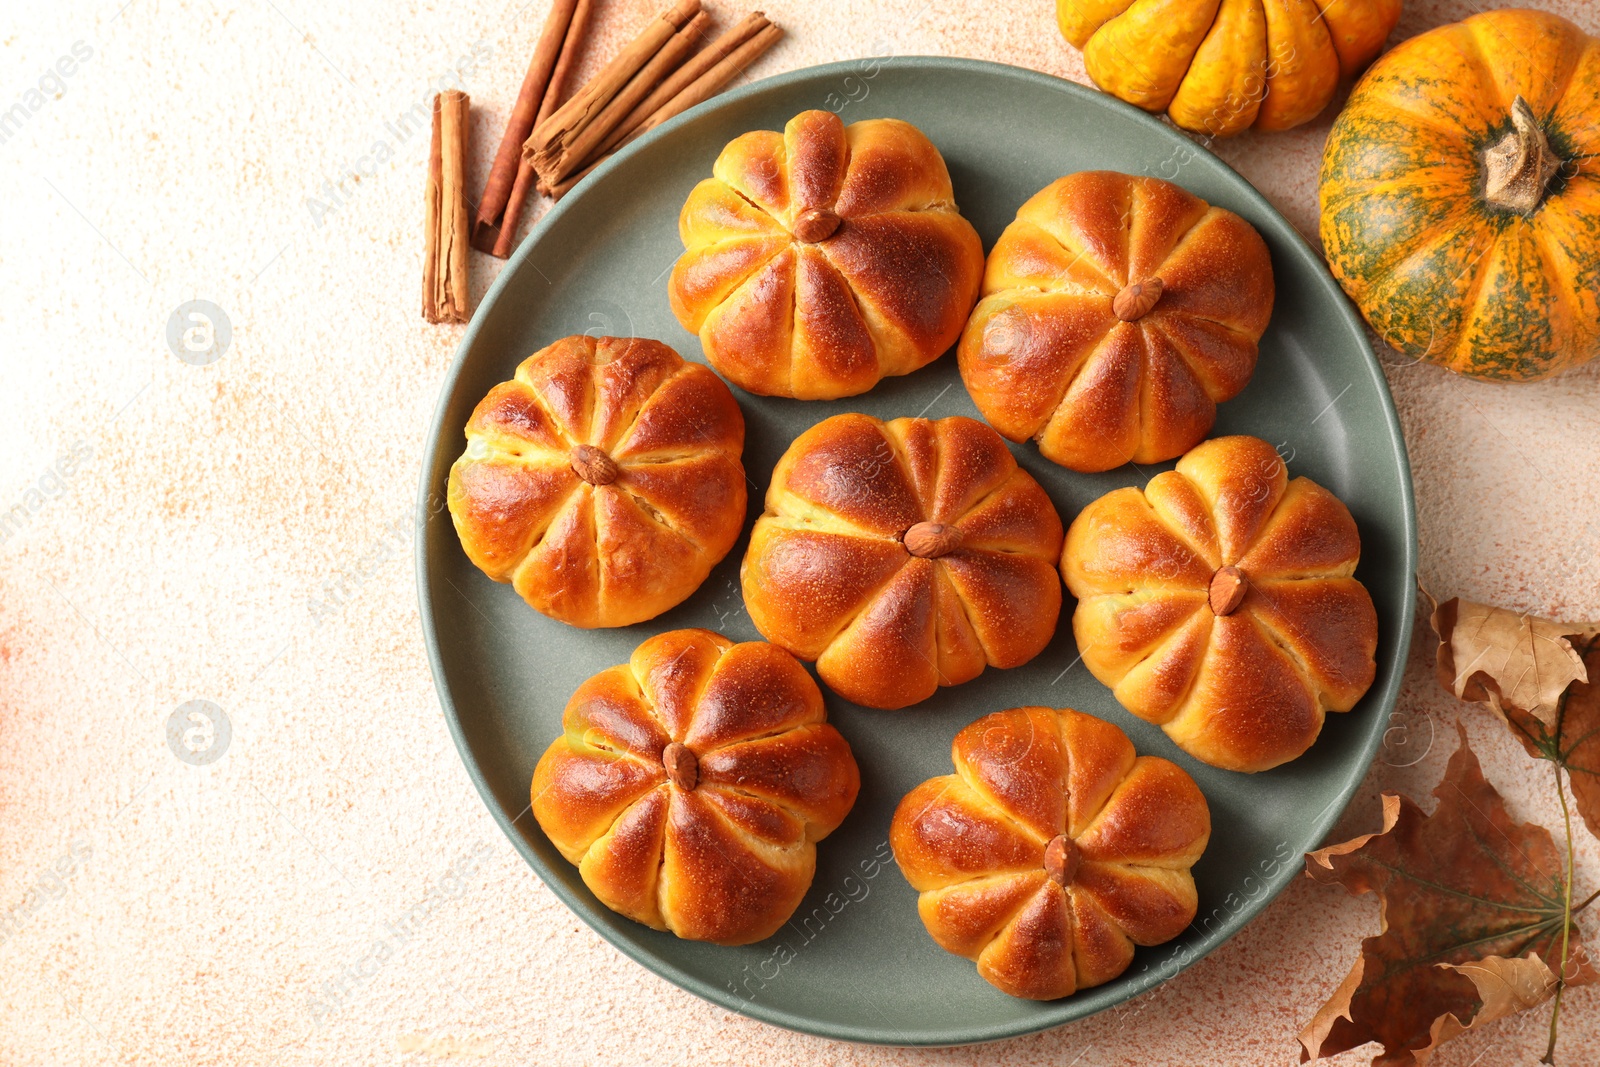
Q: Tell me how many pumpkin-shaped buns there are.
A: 7